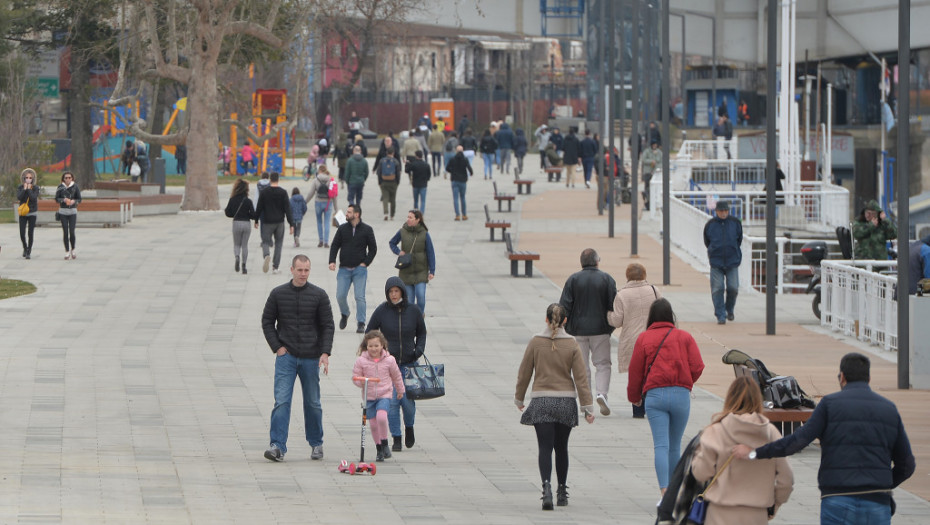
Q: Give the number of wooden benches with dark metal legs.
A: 6